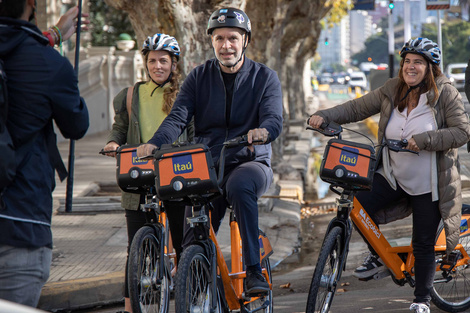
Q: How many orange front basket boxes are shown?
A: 3